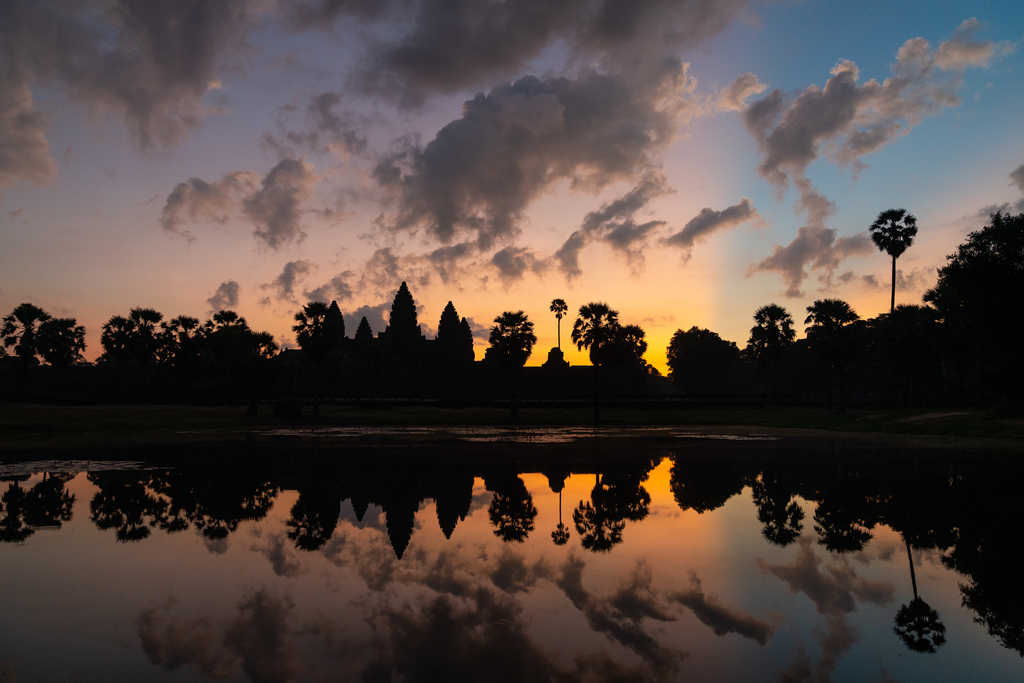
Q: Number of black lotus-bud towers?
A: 5